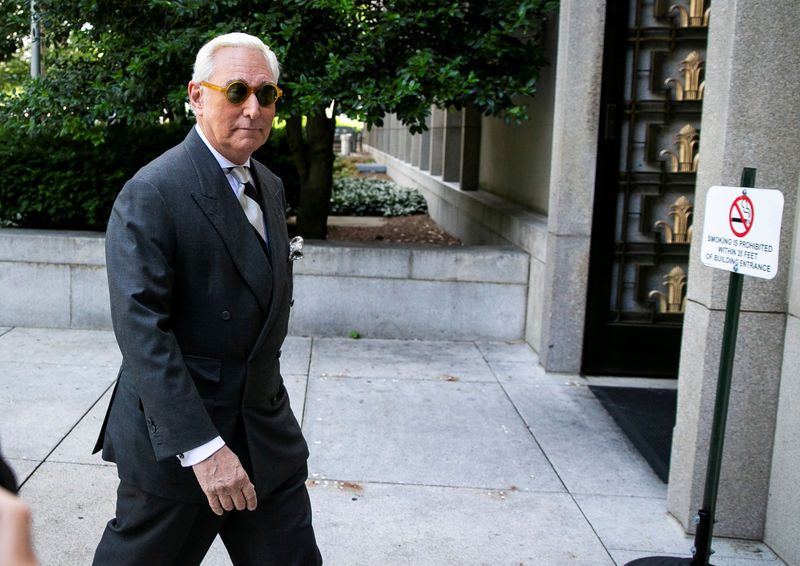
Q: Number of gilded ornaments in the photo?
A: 5